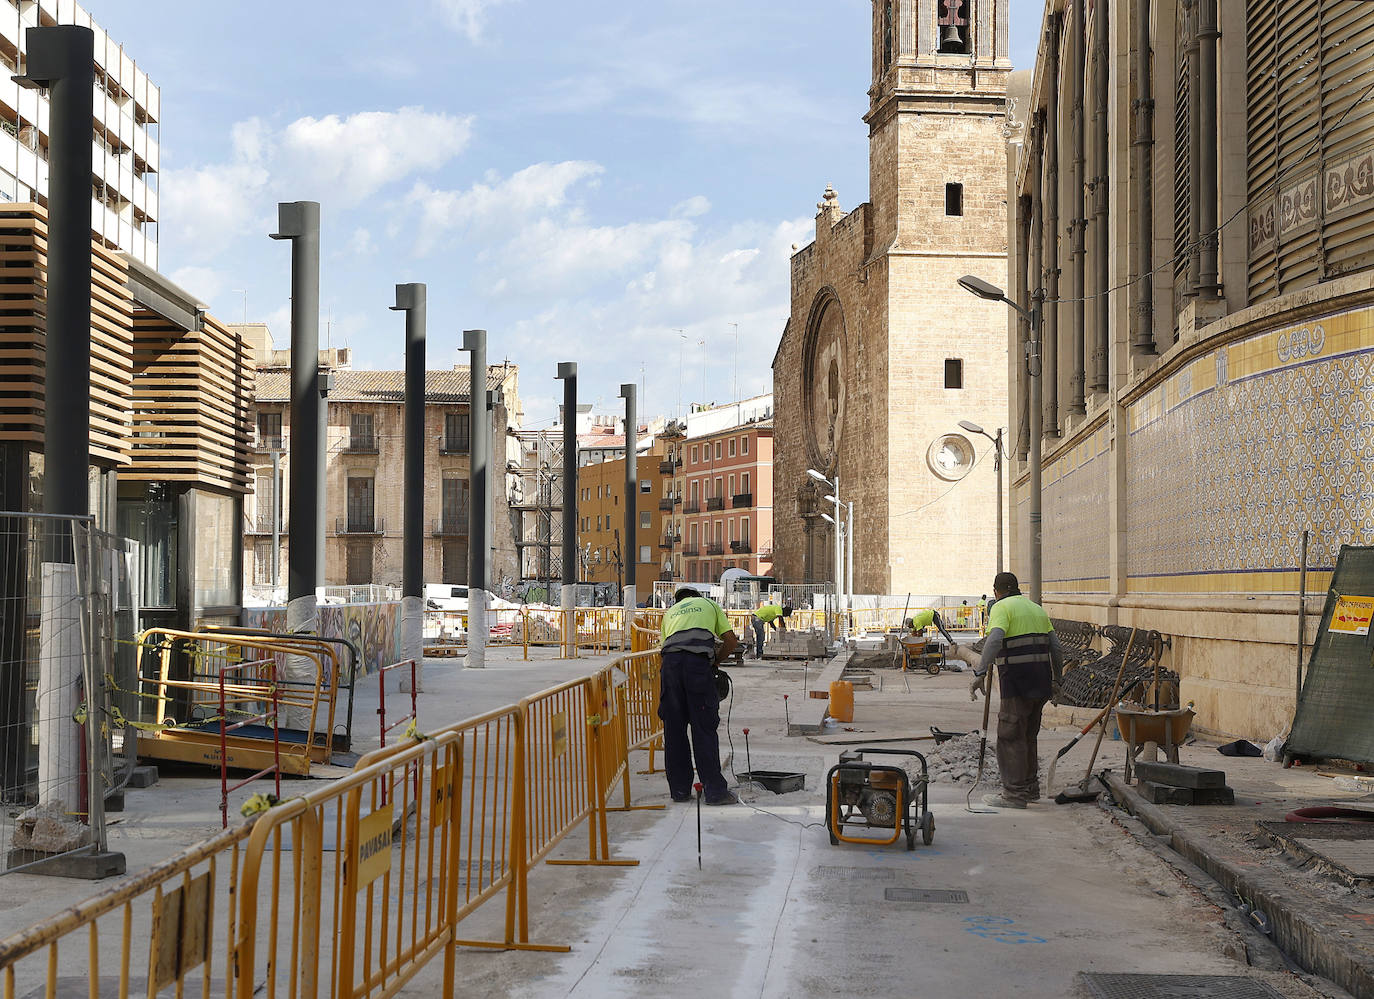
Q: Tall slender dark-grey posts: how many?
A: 6